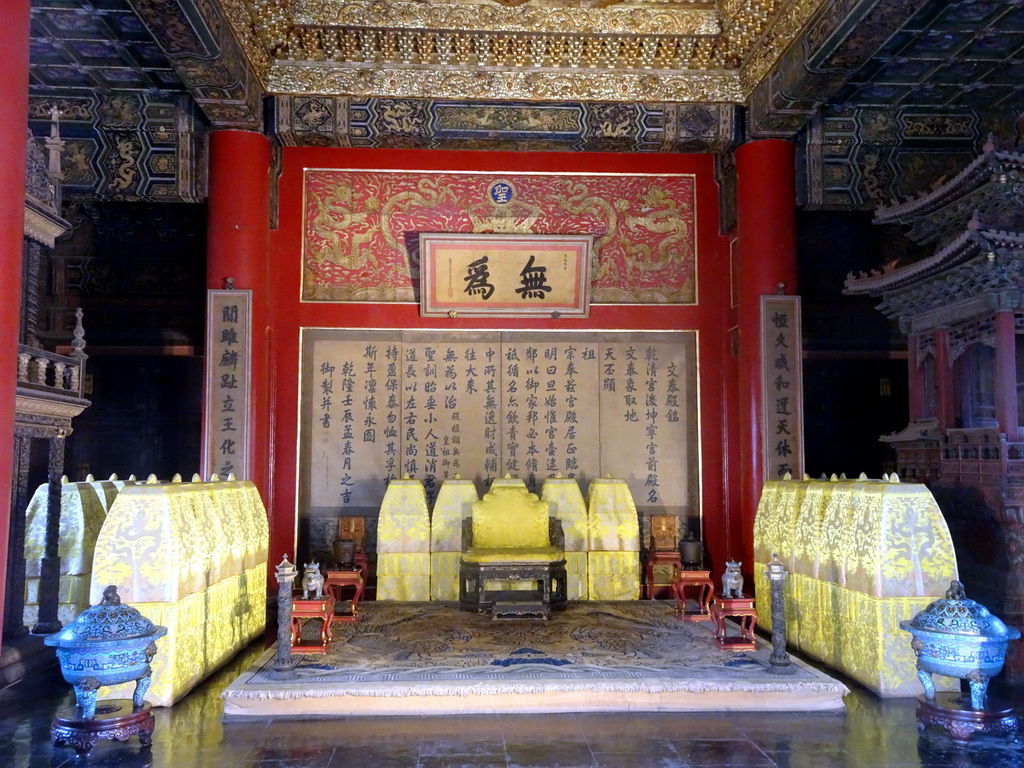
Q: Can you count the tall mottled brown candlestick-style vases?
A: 2